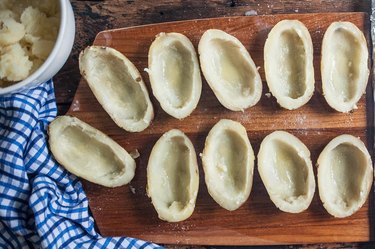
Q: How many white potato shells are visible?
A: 10